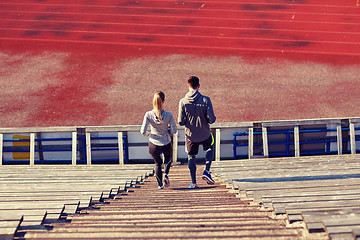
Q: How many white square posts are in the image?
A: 12